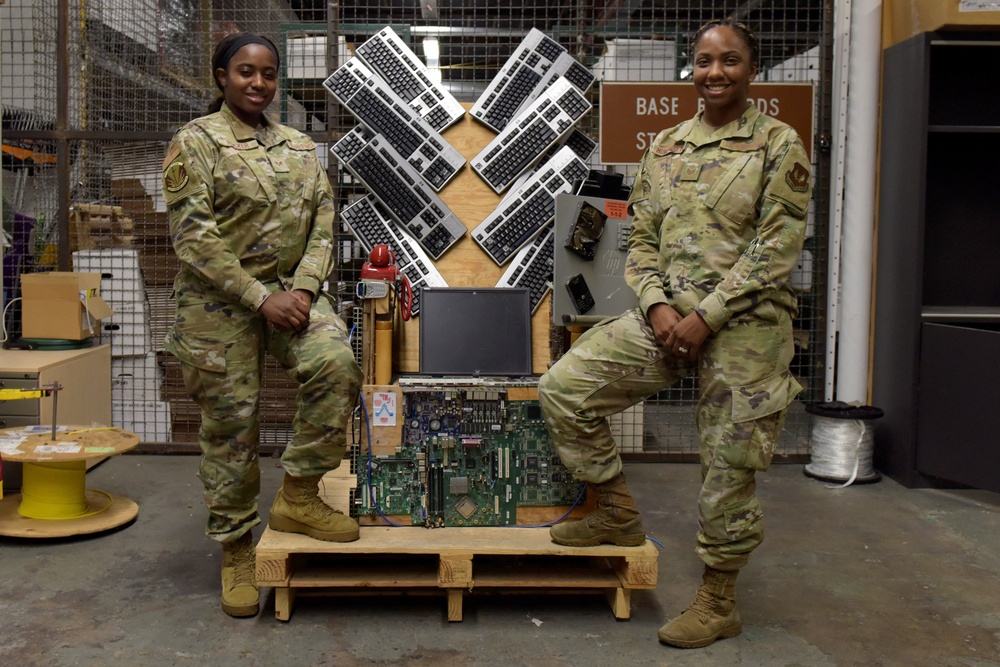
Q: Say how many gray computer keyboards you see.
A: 12